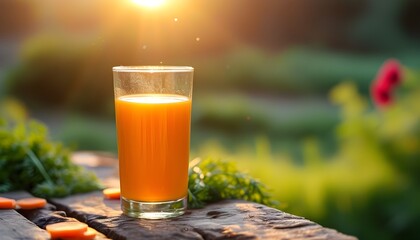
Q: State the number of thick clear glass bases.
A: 1